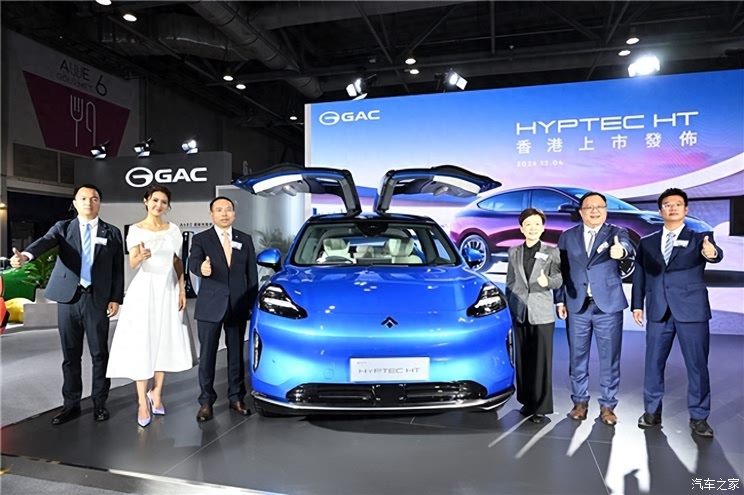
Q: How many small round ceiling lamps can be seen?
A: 9